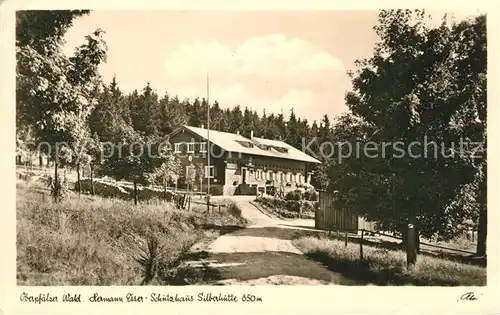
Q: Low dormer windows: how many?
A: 3